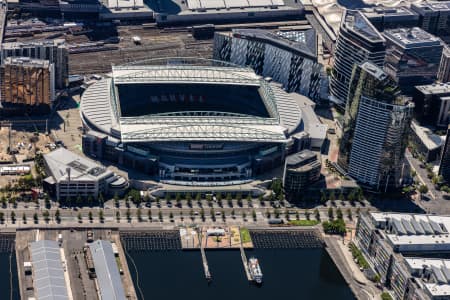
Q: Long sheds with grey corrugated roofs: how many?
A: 2